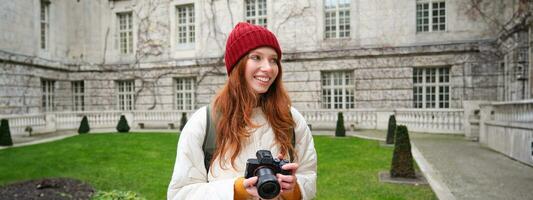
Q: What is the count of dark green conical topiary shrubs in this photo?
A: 7